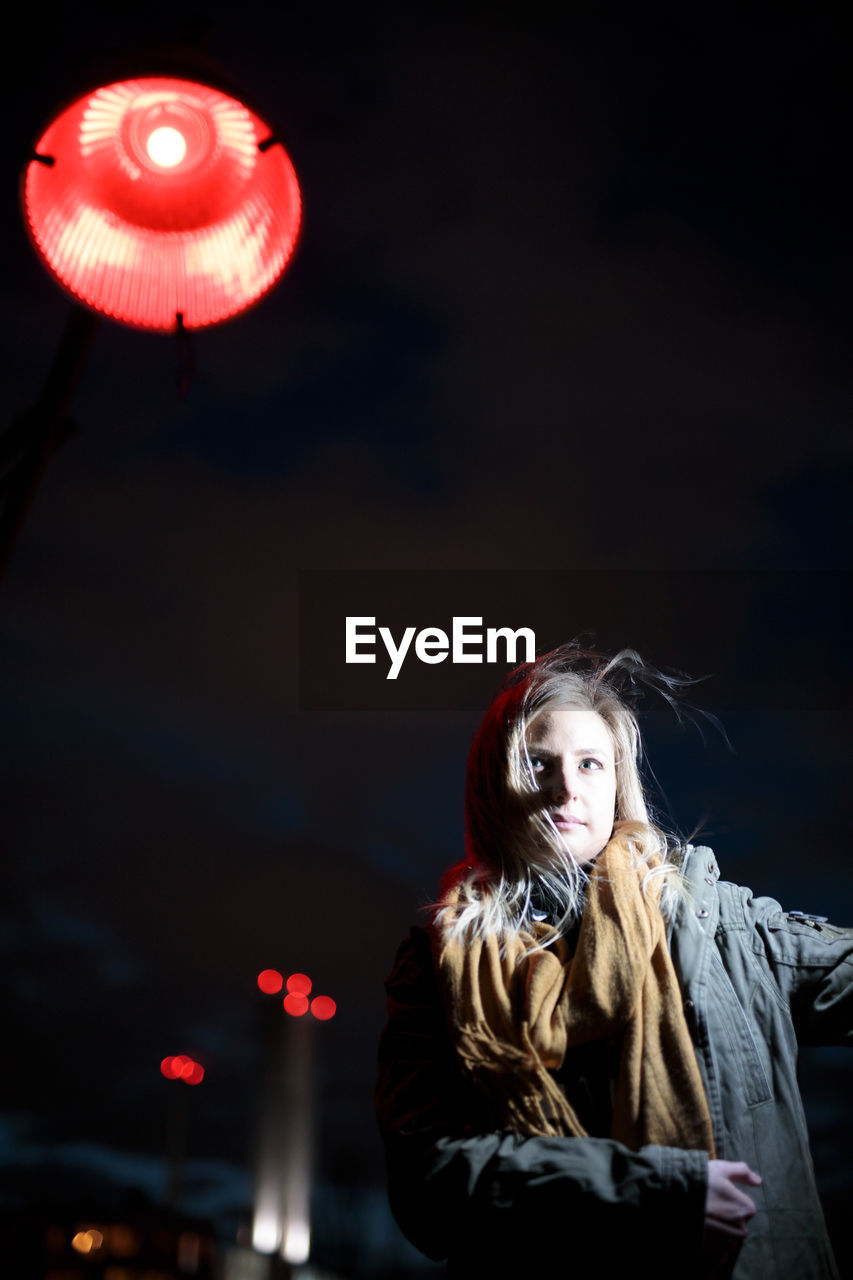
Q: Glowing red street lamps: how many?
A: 1